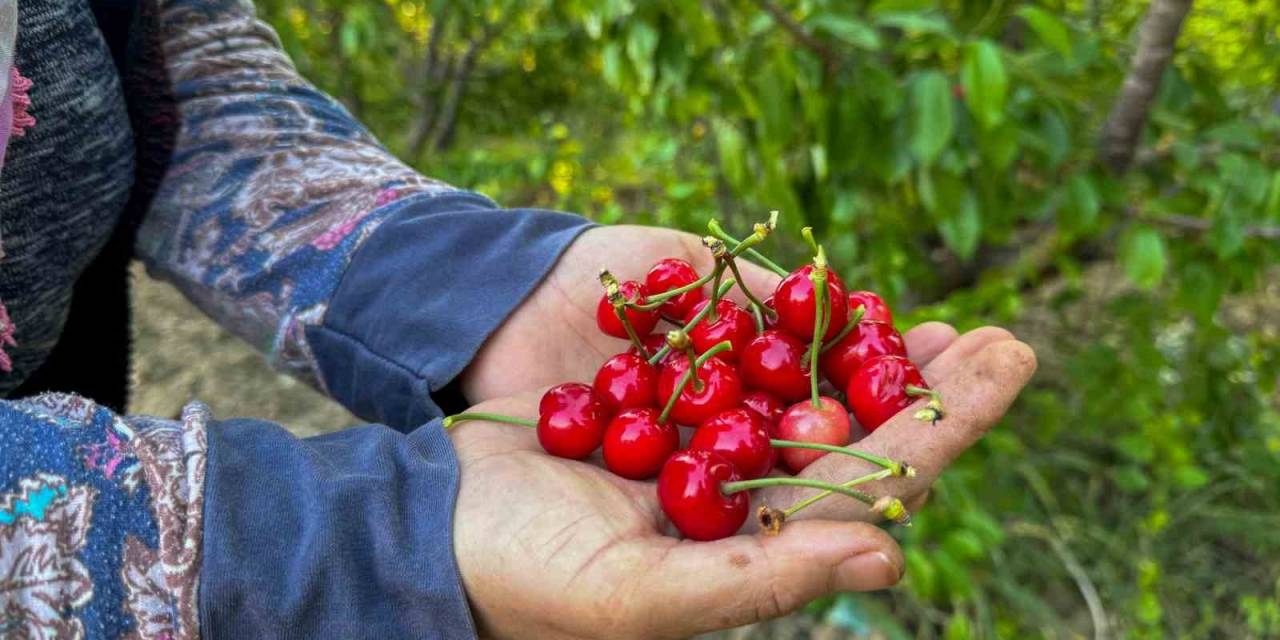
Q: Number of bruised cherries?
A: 0